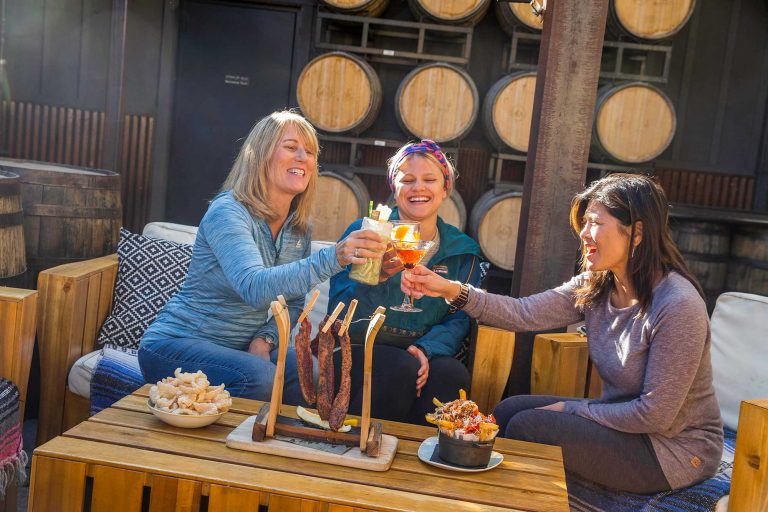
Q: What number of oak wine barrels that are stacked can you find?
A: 11